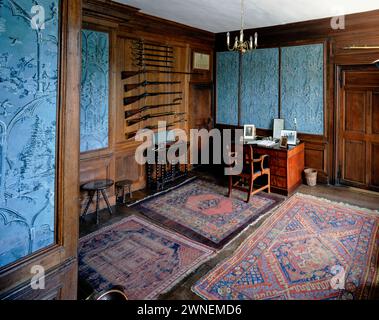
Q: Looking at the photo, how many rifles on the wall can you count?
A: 6